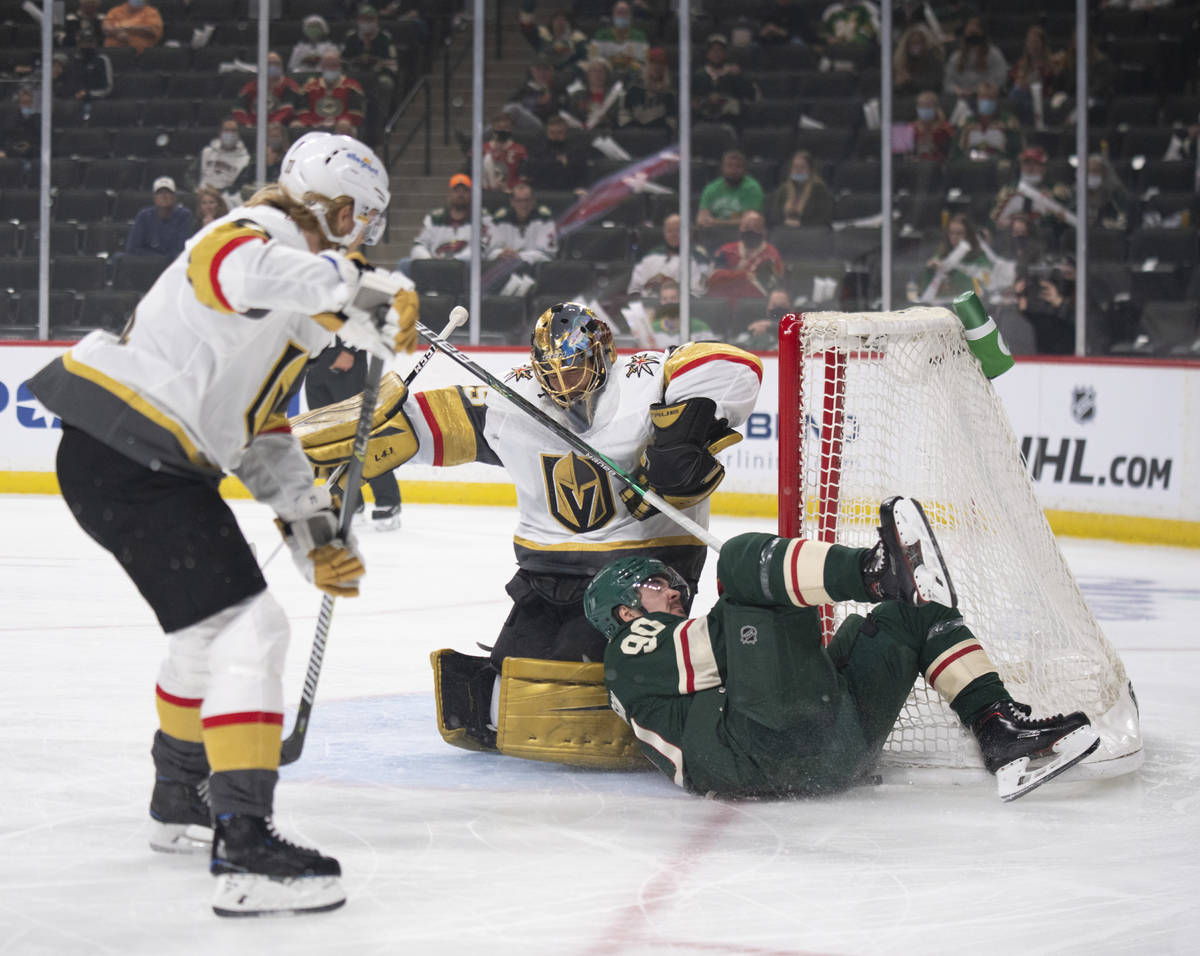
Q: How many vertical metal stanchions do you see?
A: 6